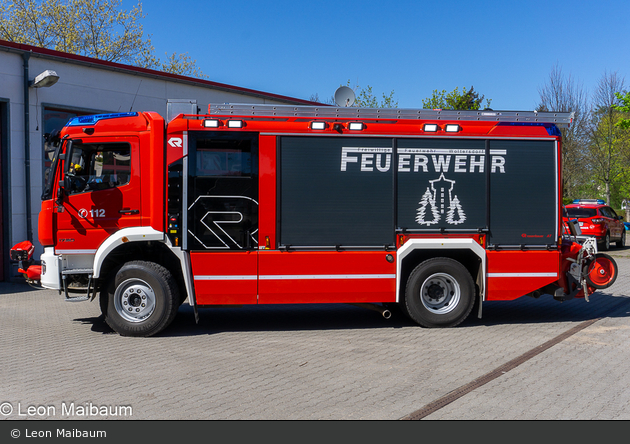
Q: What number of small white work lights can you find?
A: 6